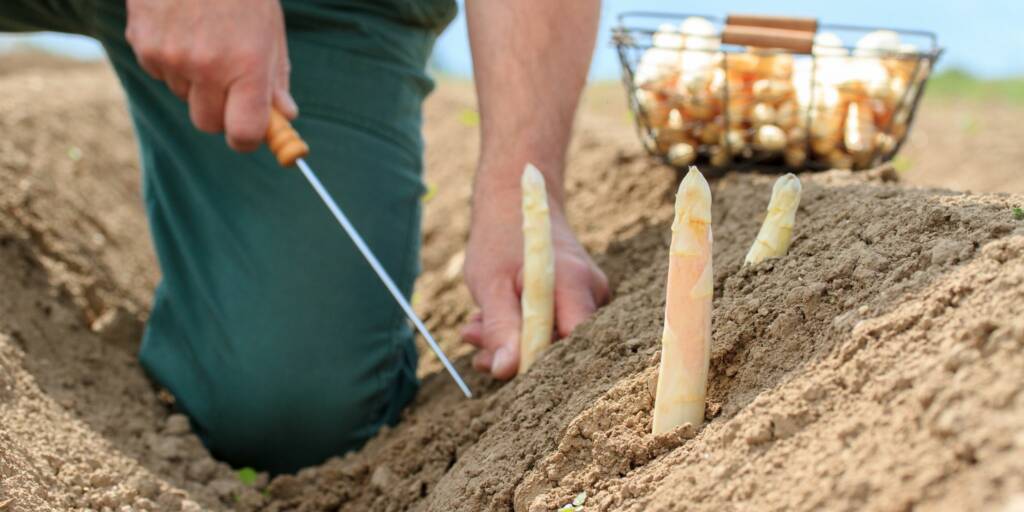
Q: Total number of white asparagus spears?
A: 3